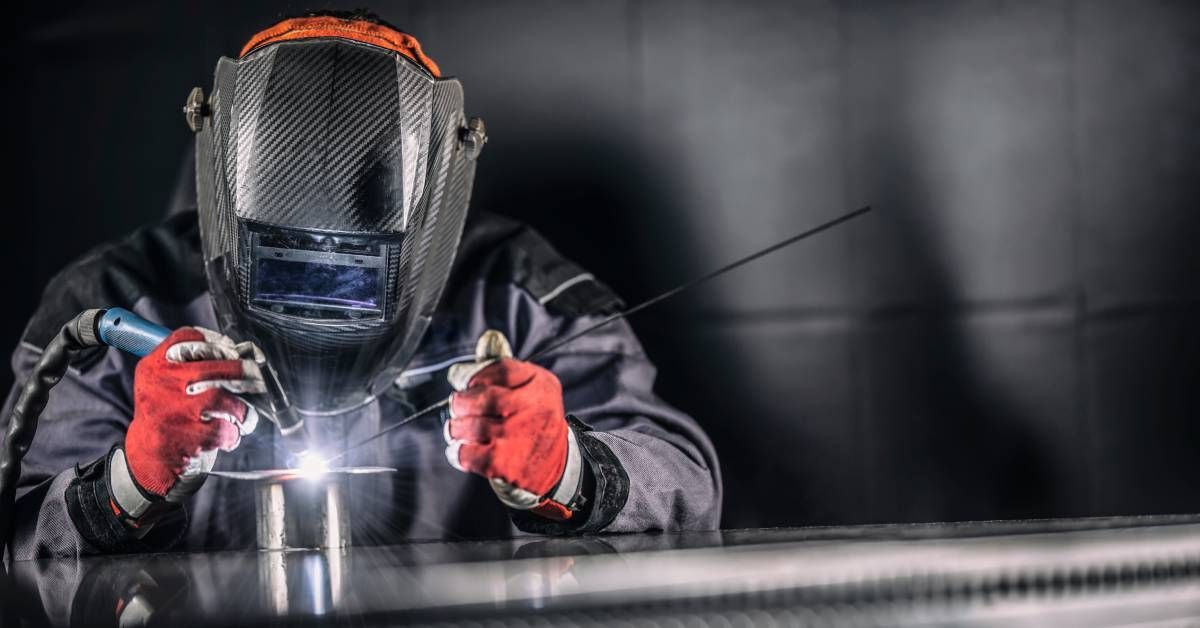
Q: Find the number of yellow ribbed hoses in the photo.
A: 0